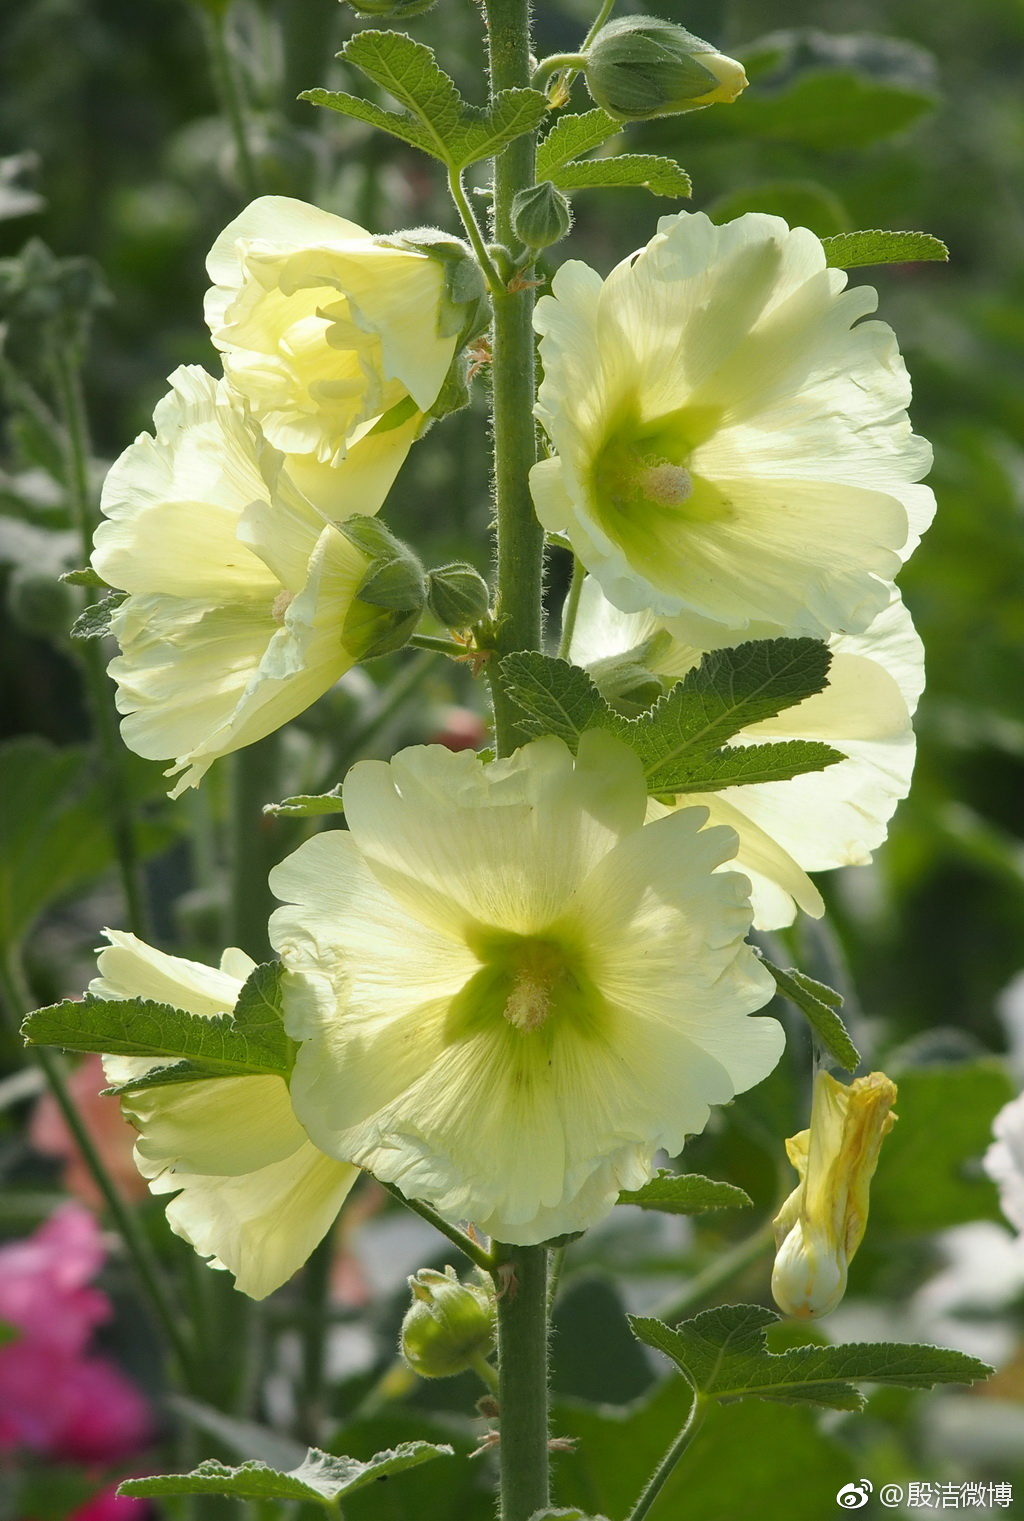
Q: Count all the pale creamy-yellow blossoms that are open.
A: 6